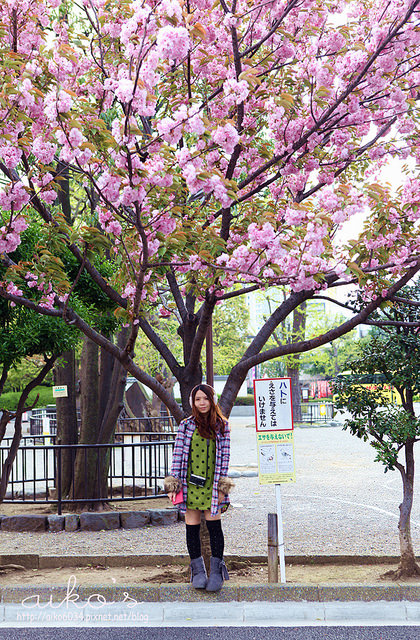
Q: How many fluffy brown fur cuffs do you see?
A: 2